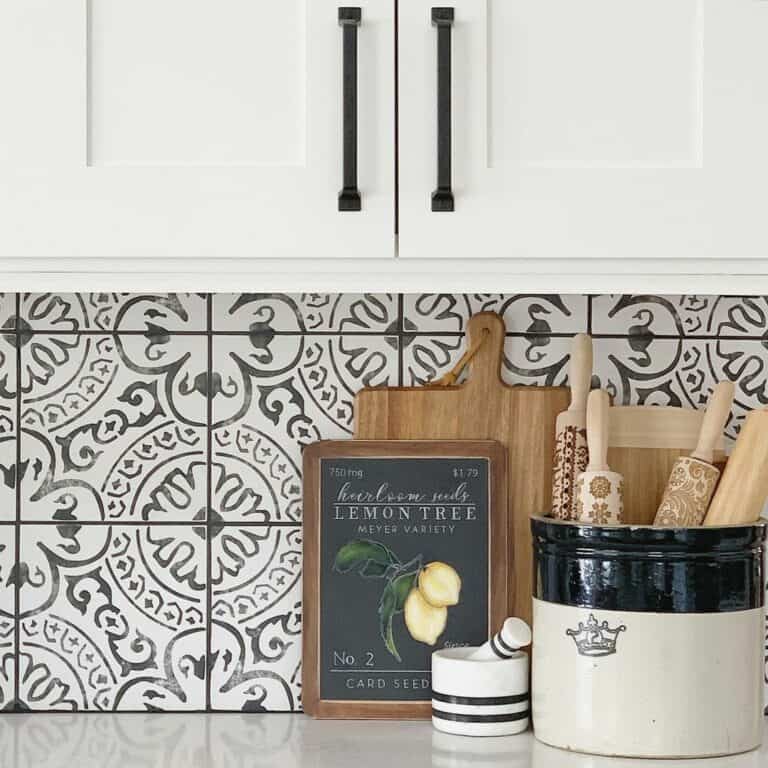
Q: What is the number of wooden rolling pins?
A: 4